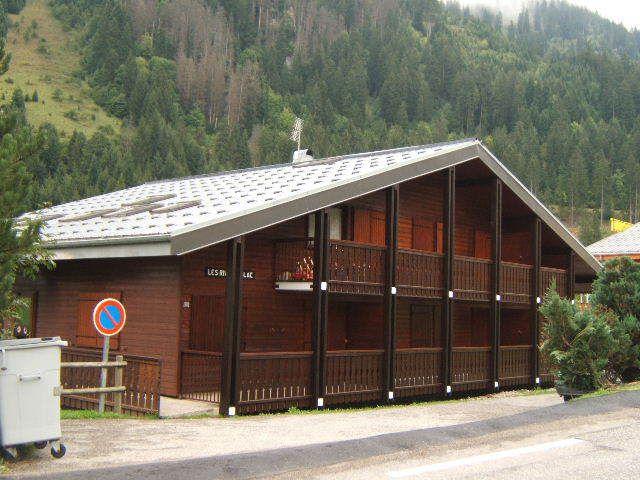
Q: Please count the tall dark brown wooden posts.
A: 7